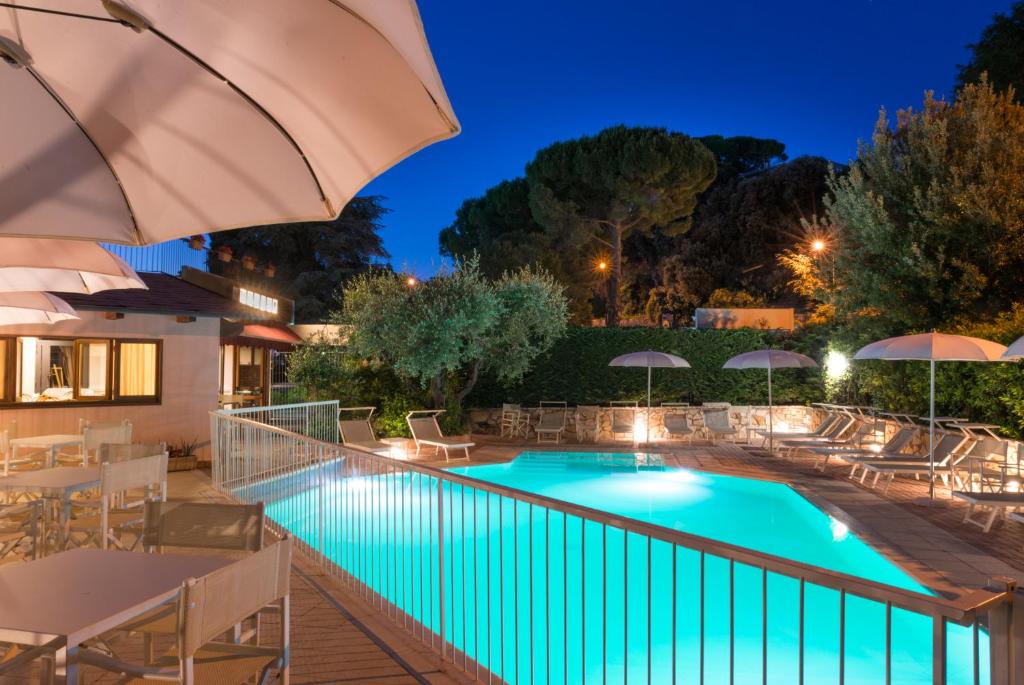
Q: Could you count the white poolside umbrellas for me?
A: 7